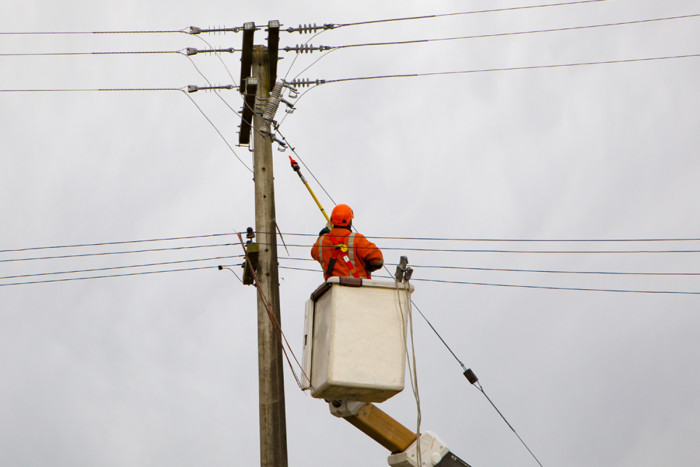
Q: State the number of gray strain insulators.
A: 6